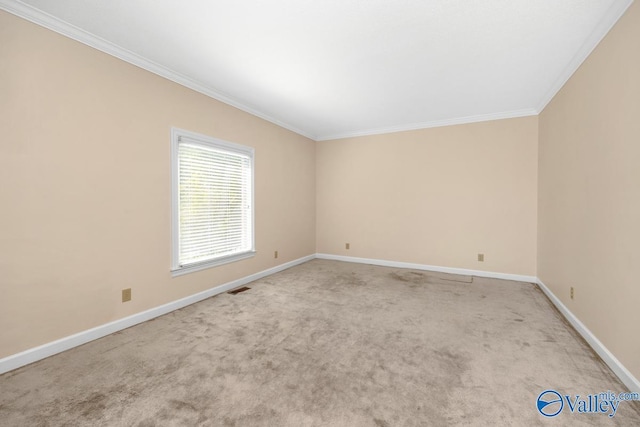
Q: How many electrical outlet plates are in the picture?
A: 5